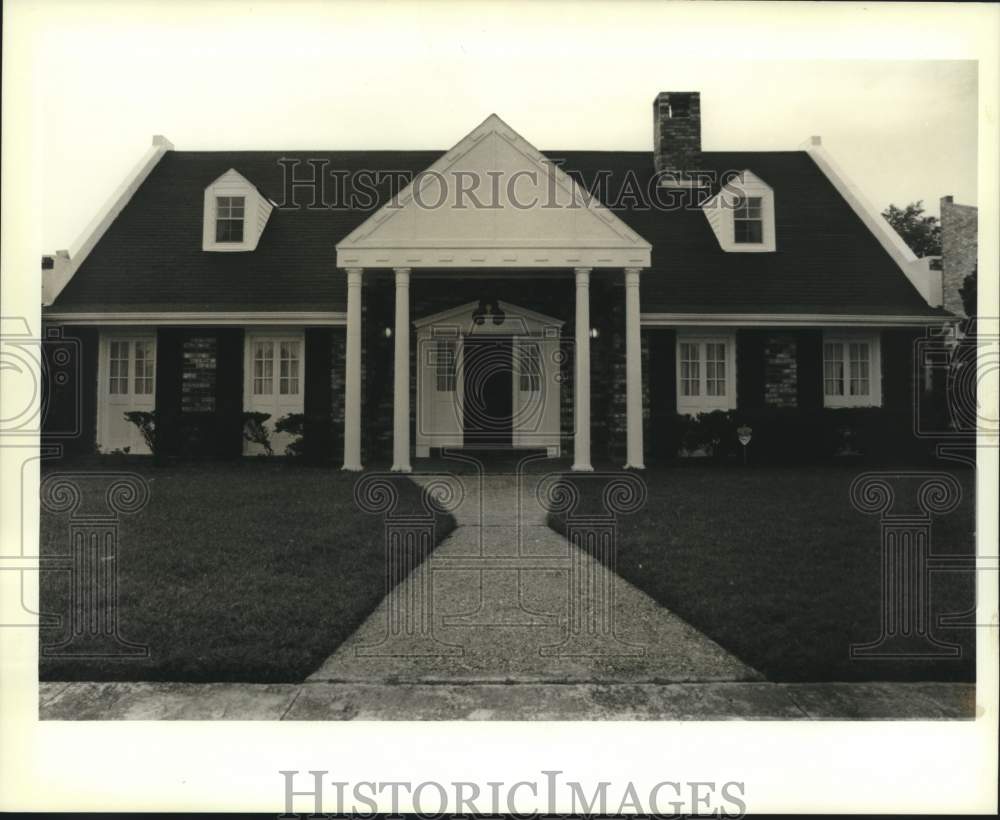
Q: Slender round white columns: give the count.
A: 4